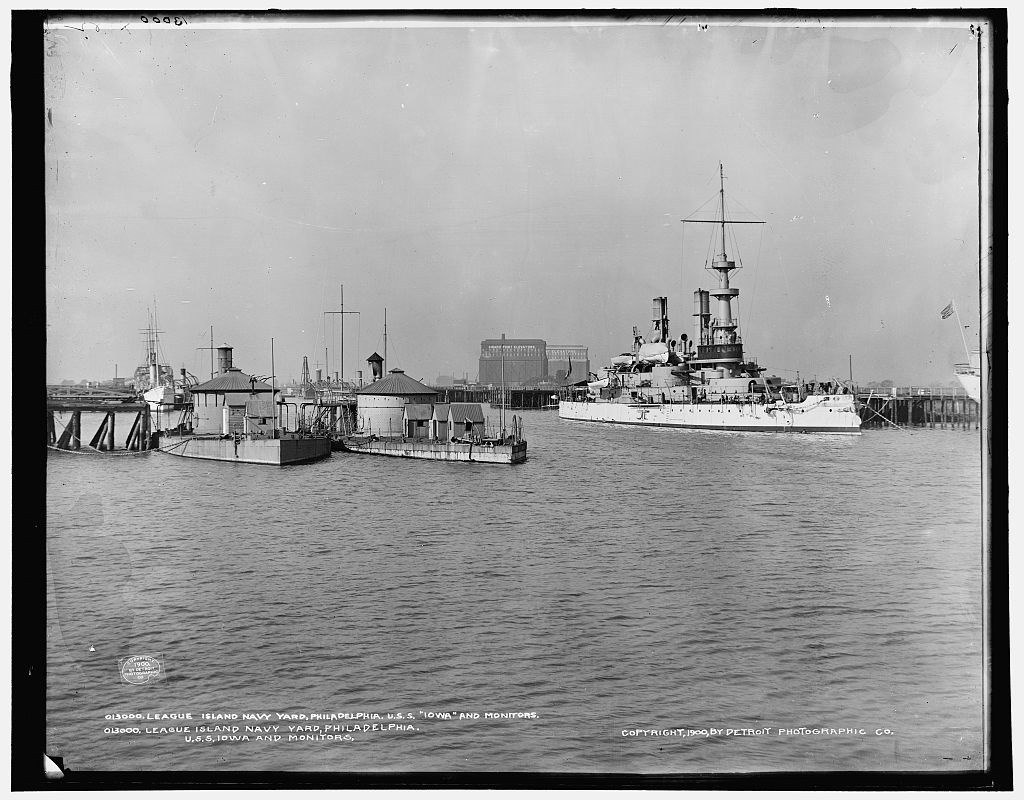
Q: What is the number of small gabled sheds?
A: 5